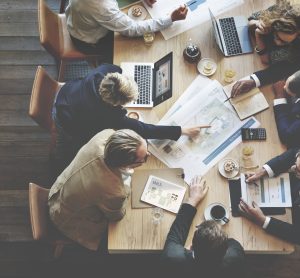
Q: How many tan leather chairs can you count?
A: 3